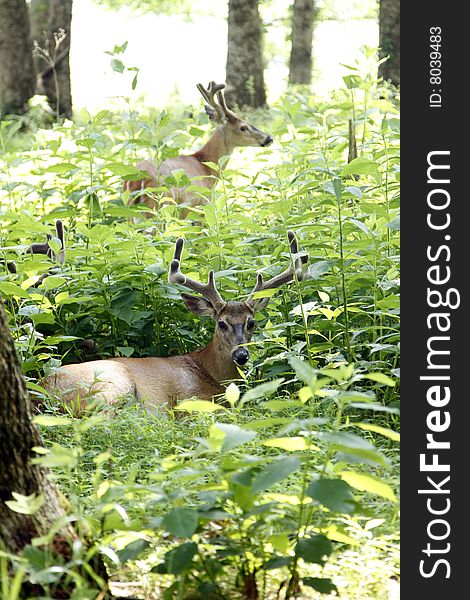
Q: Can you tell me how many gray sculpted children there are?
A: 0